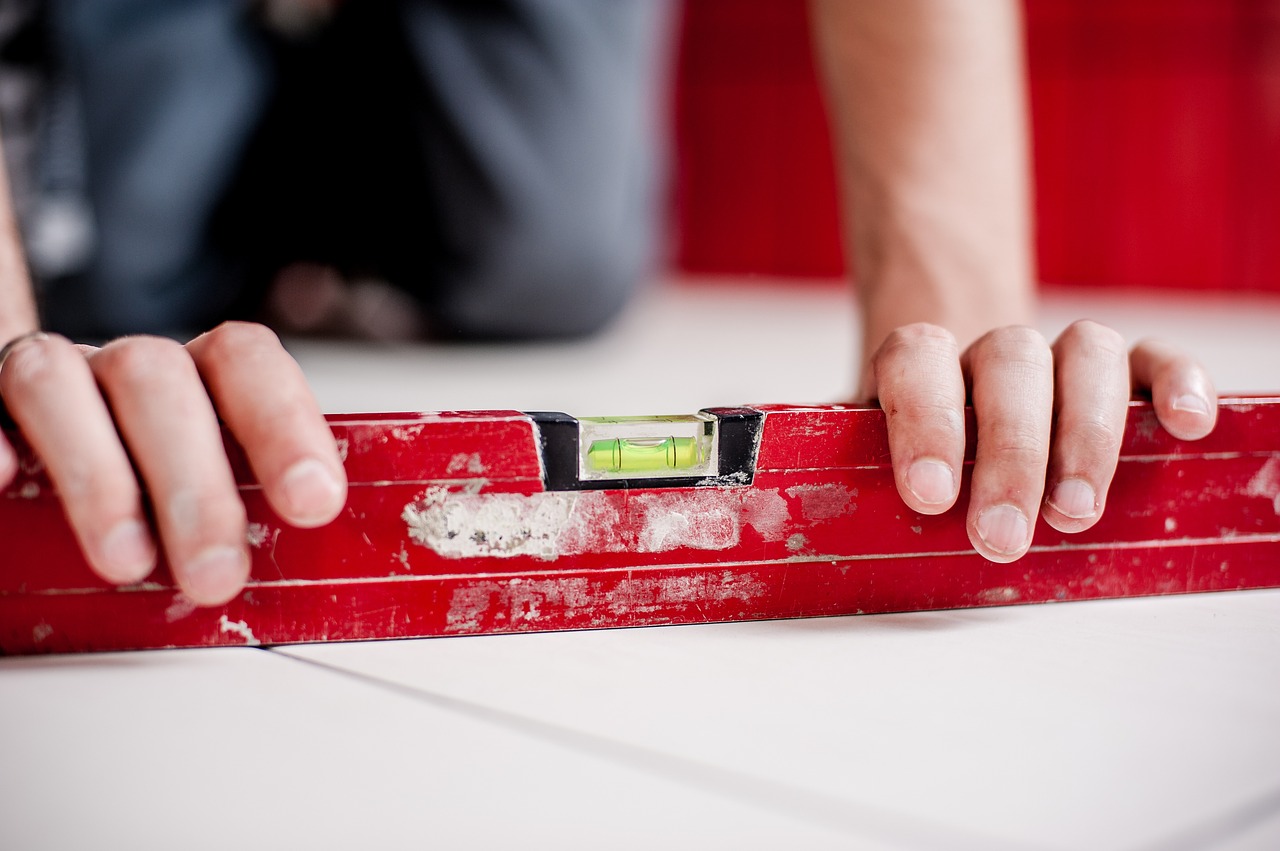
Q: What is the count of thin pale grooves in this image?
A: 2